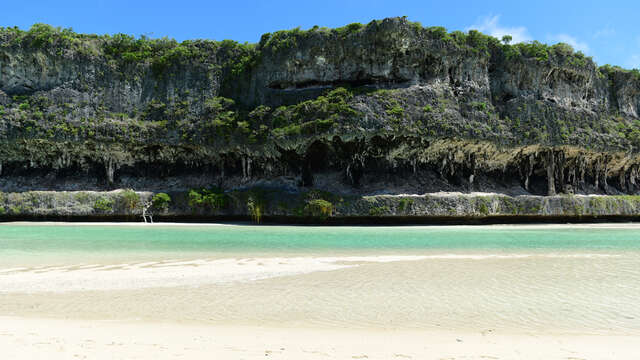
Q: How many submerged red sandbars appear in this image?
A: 0